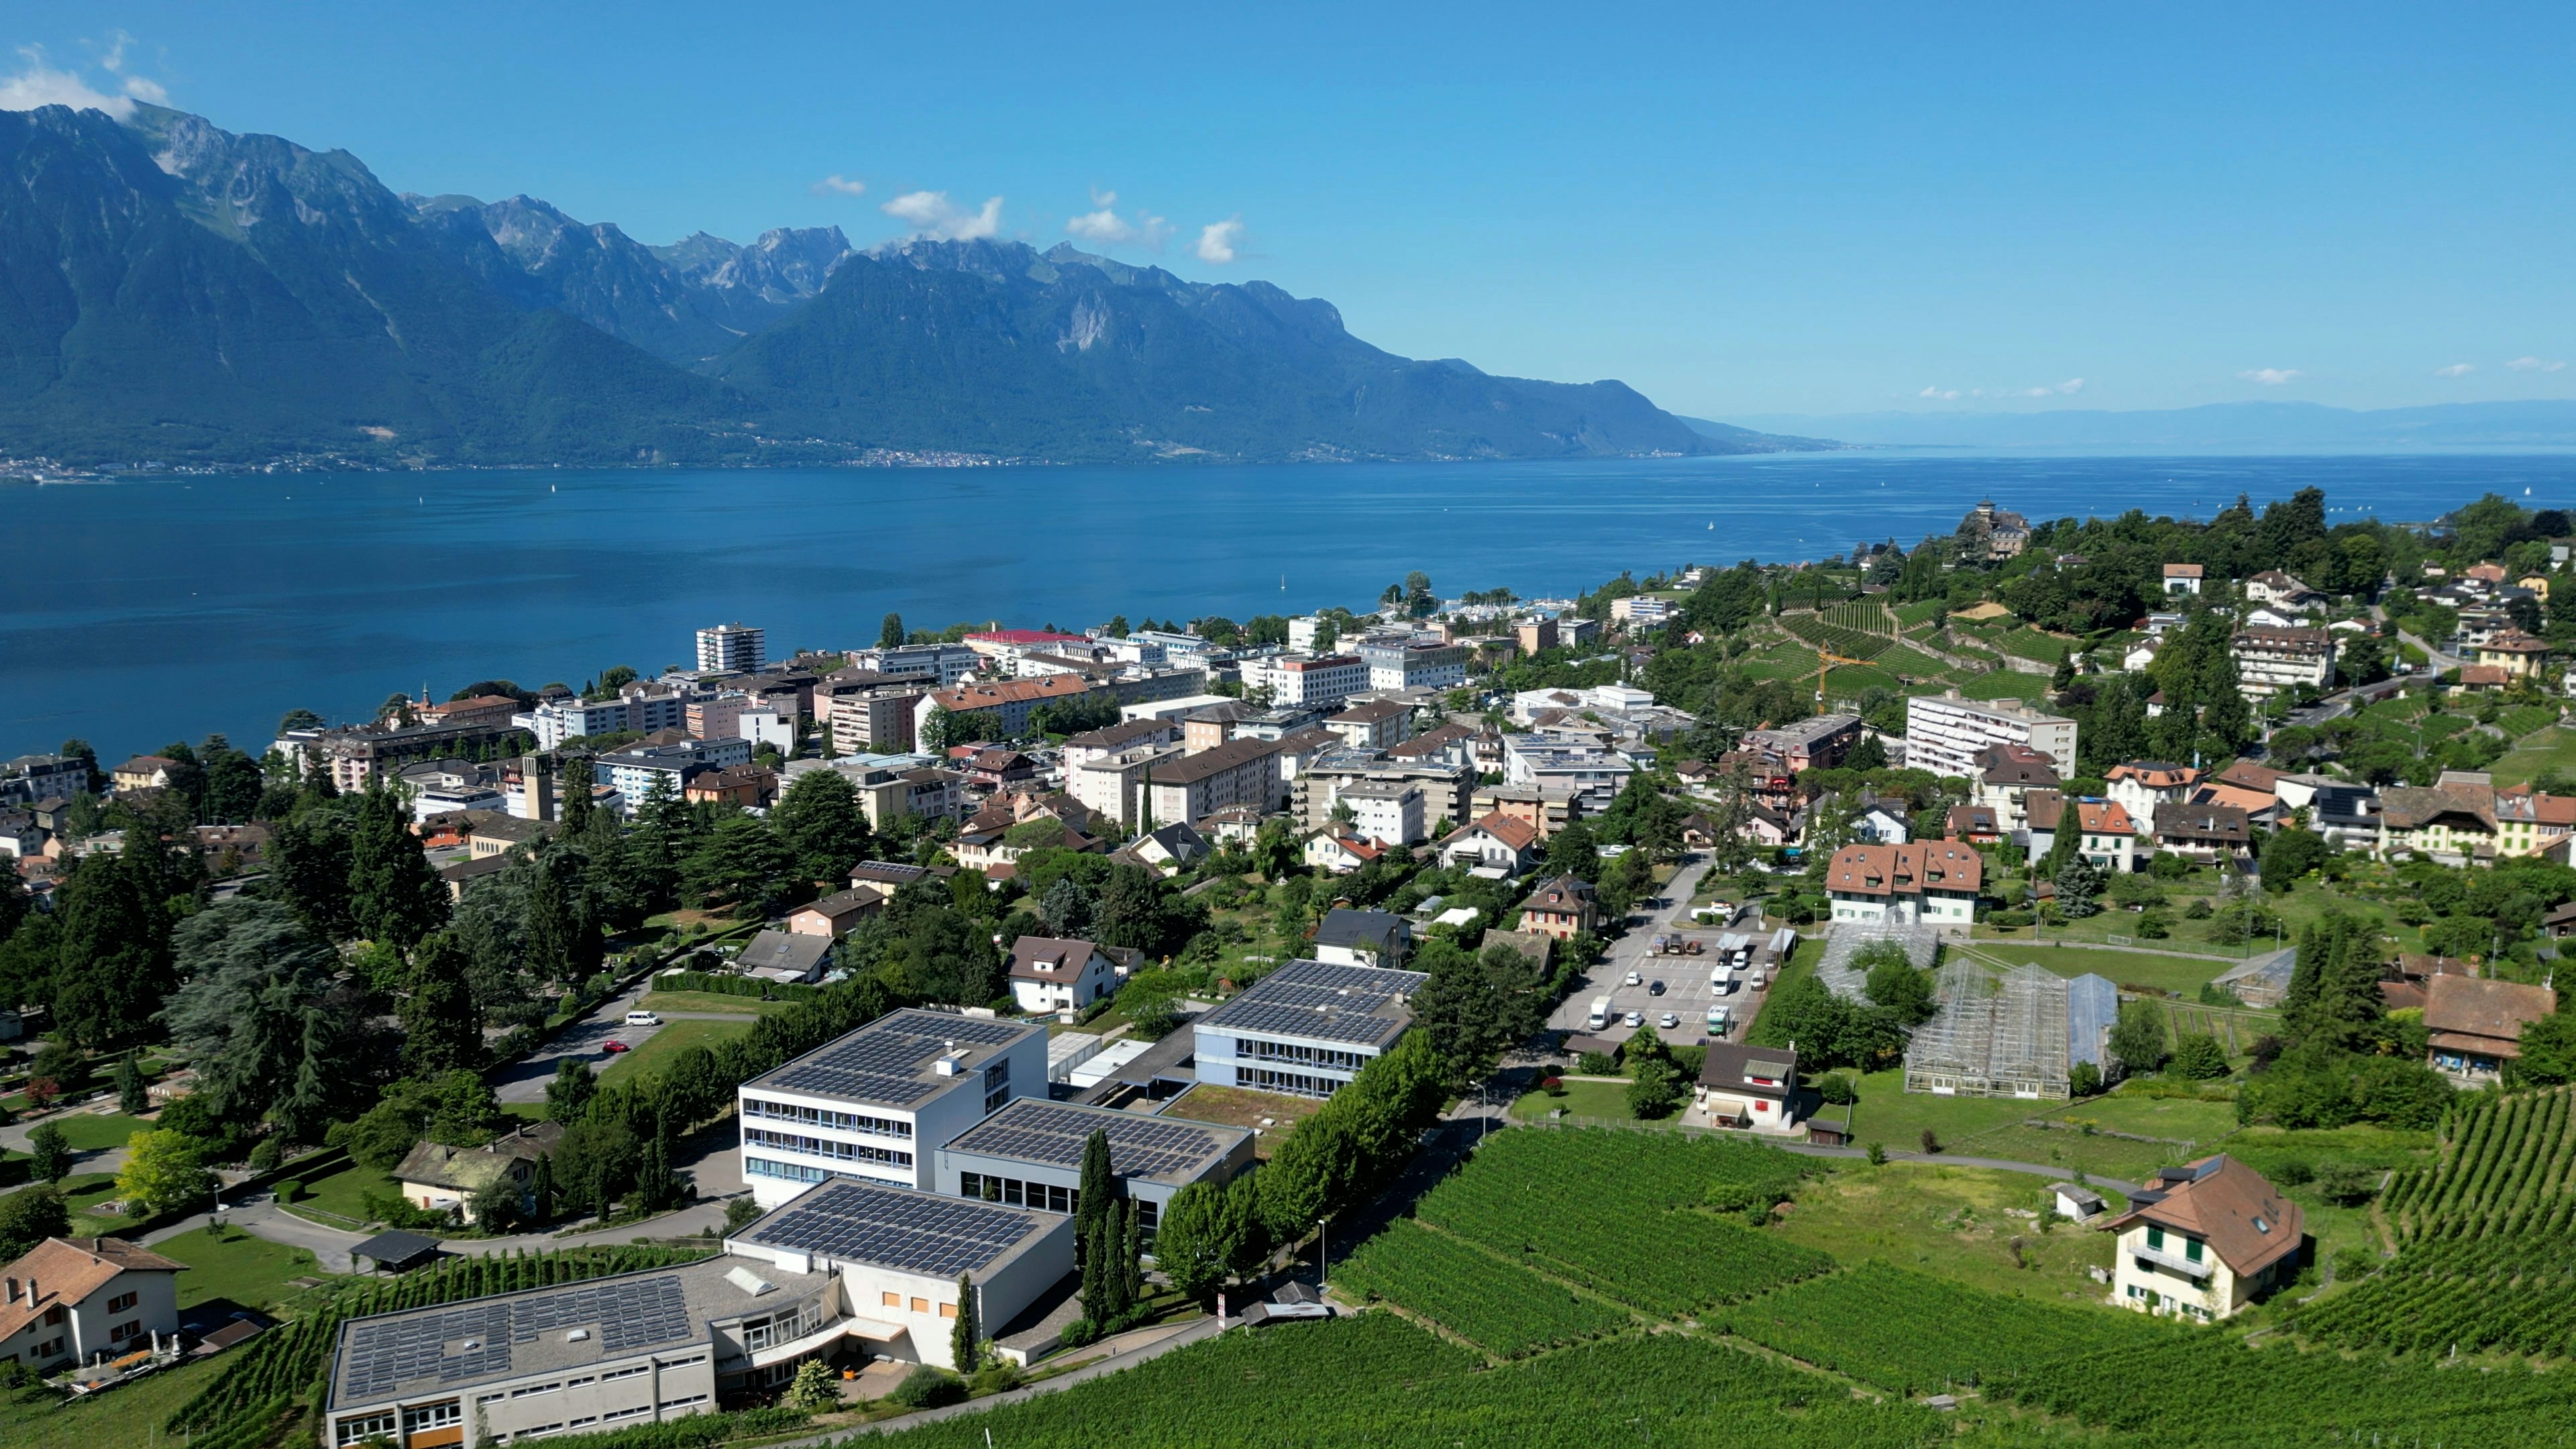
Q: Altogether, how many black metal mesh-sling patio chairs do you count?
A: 0